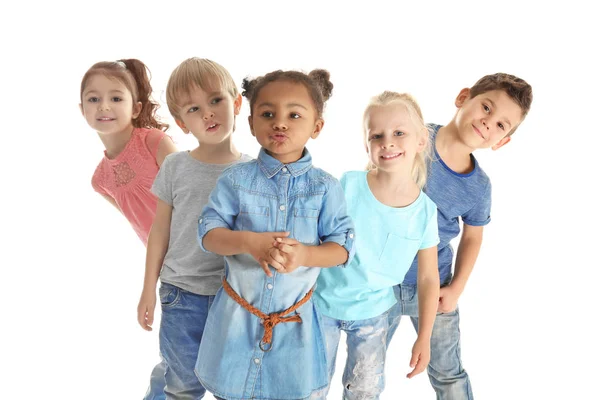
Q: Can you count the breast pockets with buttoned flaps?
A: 0